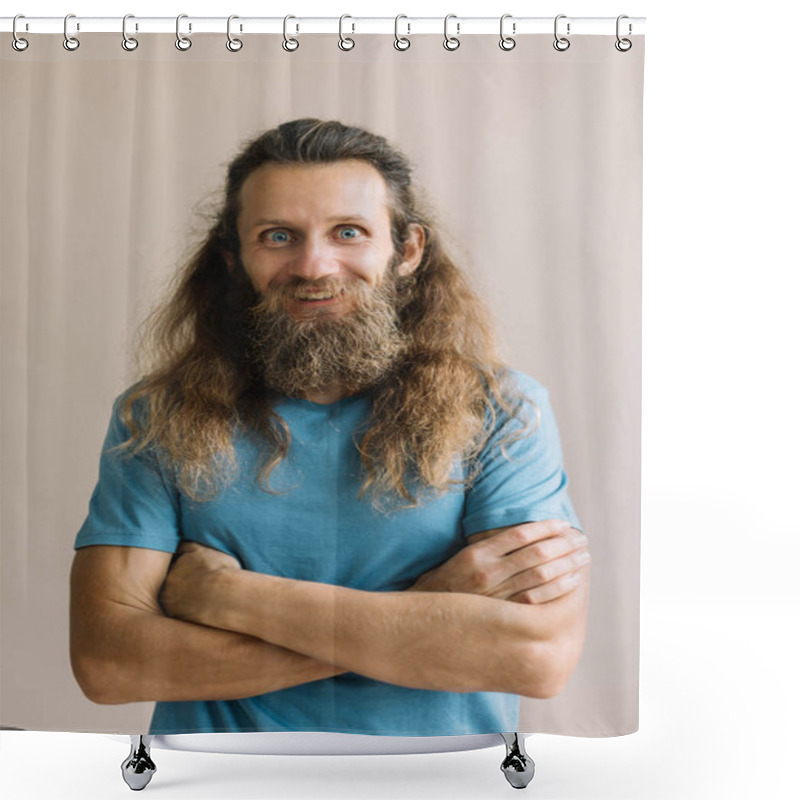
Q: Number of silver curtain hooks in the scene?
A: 12